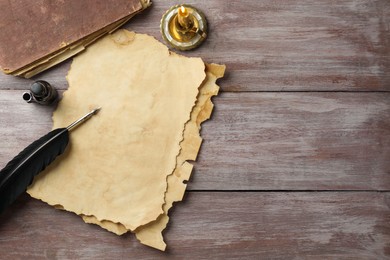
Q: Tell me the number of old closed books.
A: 1